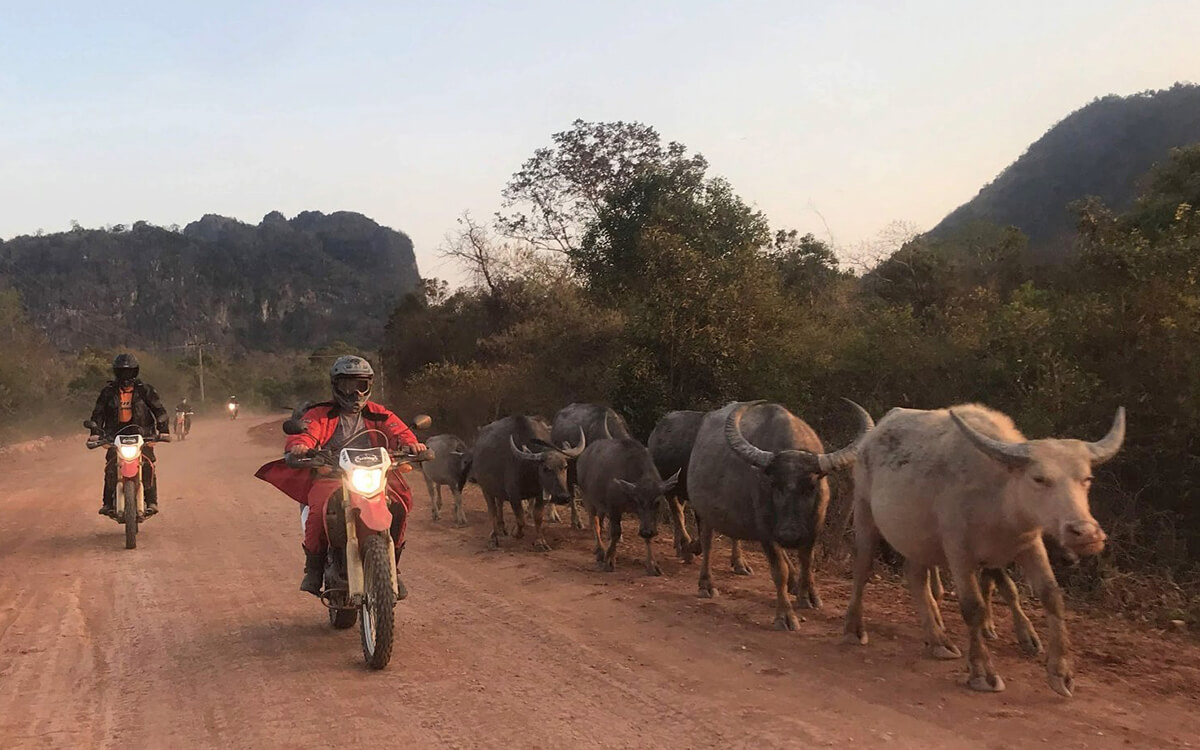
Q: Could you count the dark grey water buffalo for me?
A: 6